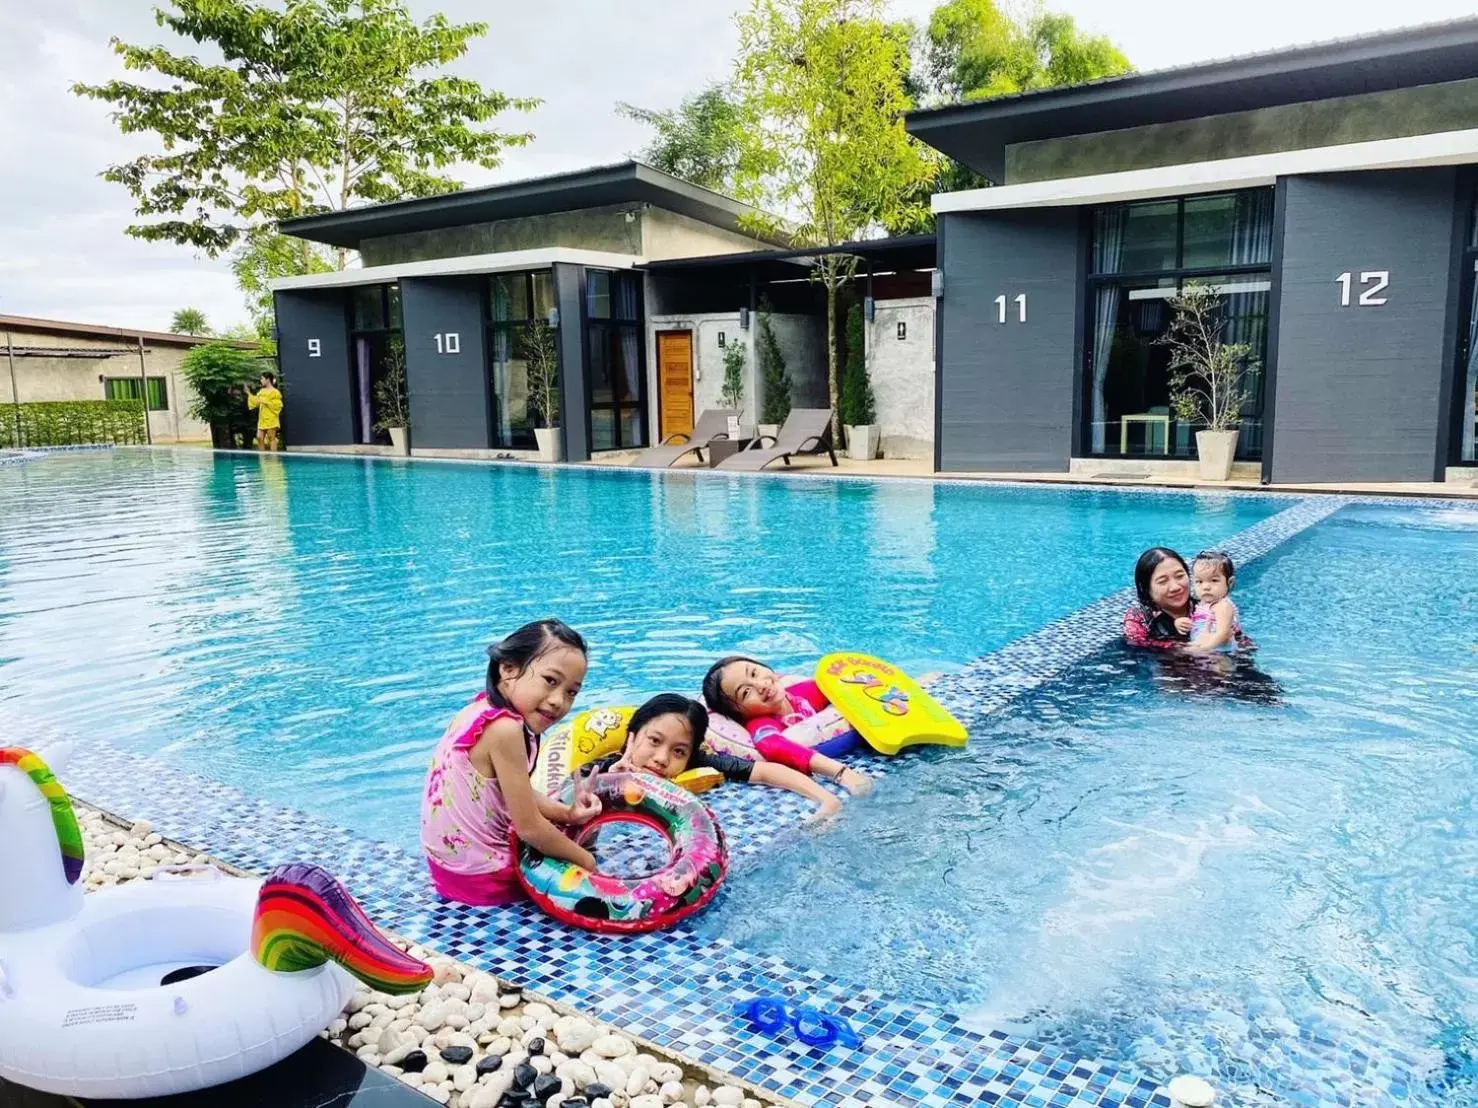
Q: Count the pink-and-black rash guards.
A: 1